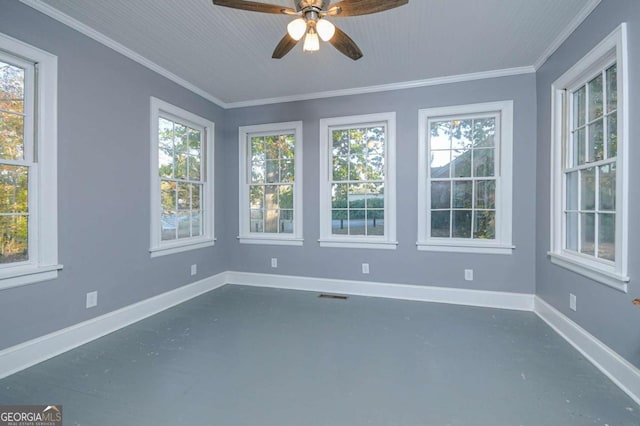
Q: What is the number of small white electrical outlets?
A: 6